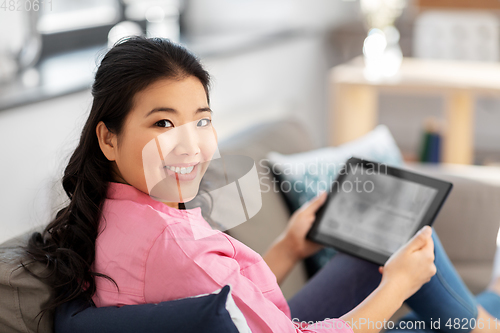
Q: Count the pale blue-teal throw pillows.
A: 1